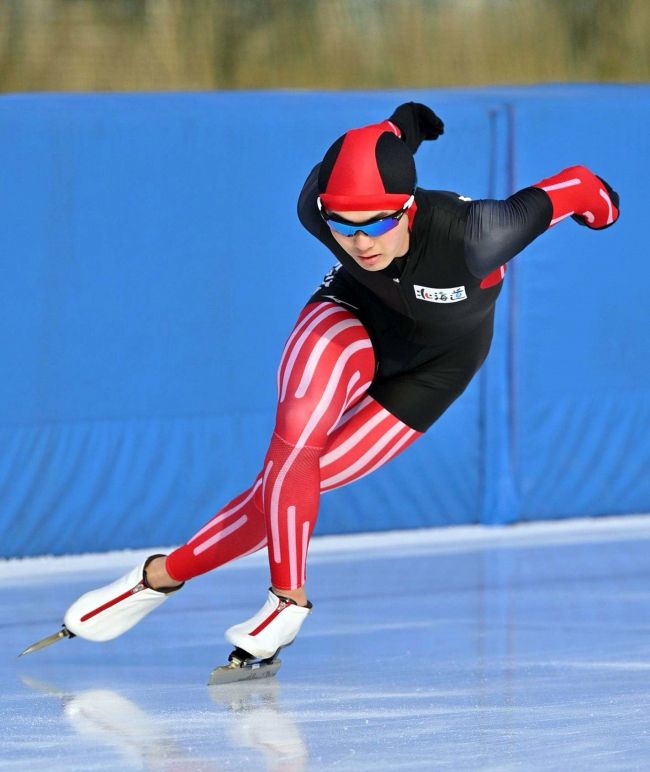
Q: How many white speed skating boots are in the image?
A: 2